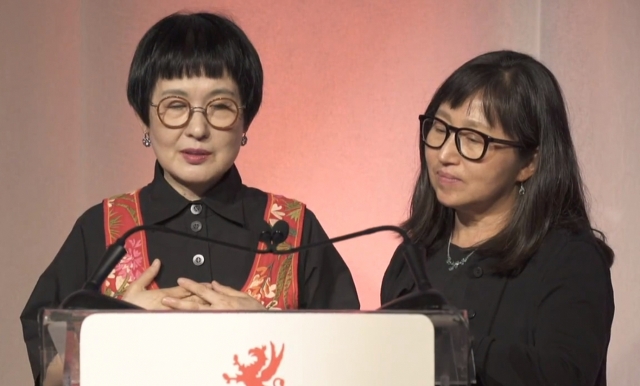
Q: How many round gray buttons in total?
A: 3